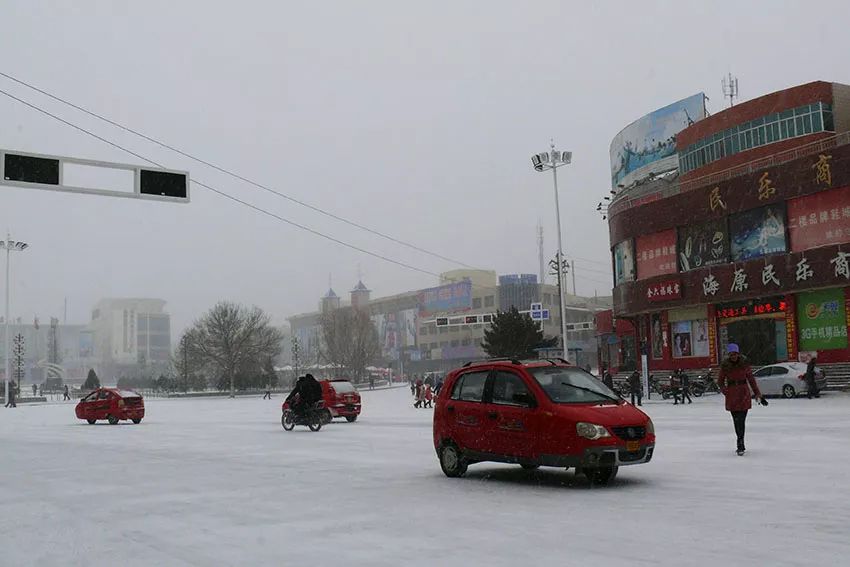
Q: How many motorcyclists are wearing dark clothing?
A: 2